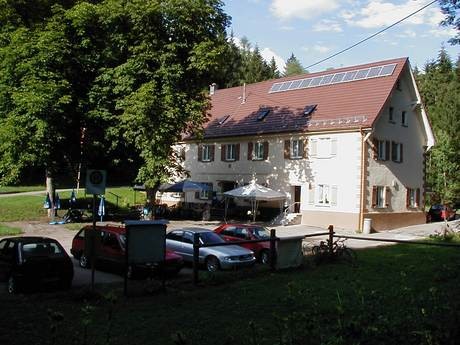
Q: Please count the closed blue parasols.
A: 4